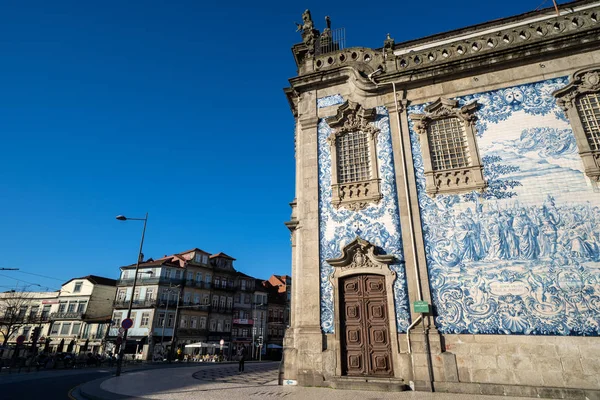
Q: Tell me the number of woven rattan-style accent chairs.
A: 0